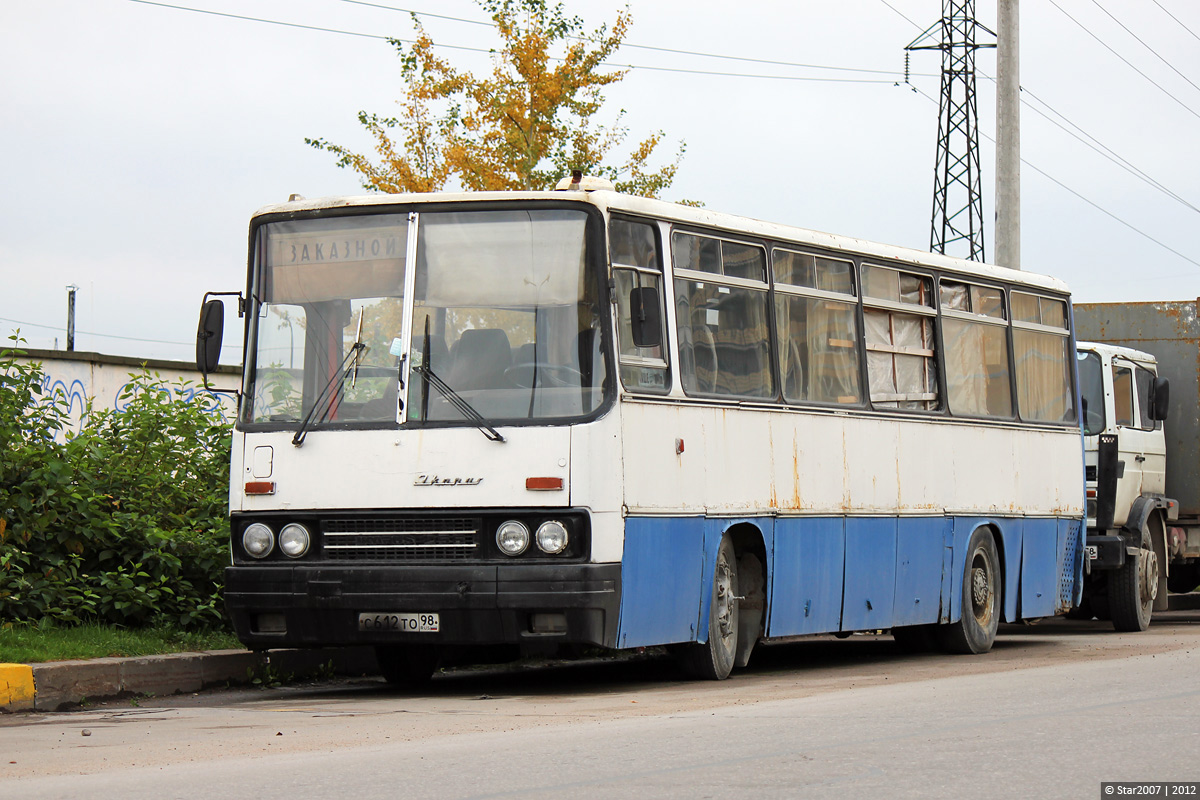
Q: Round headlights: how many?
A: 4